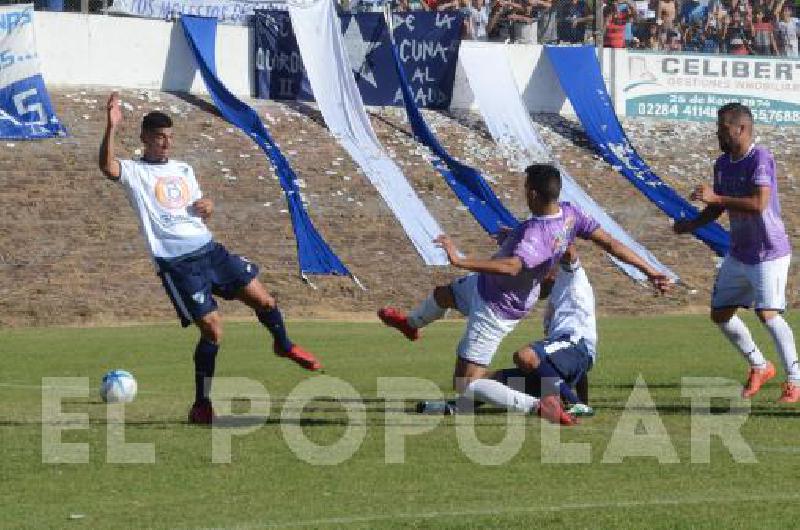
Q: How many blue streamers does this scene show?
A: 3